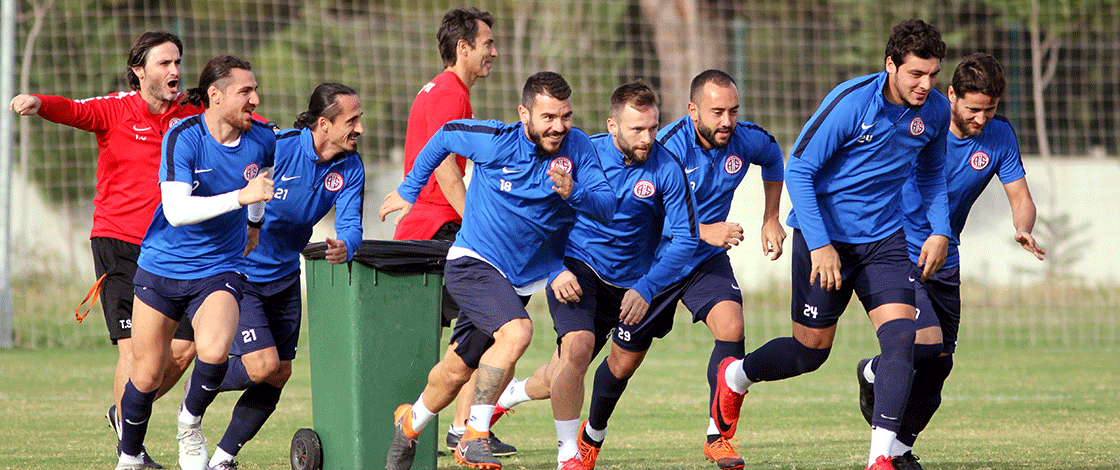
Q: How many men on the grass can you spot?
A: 9